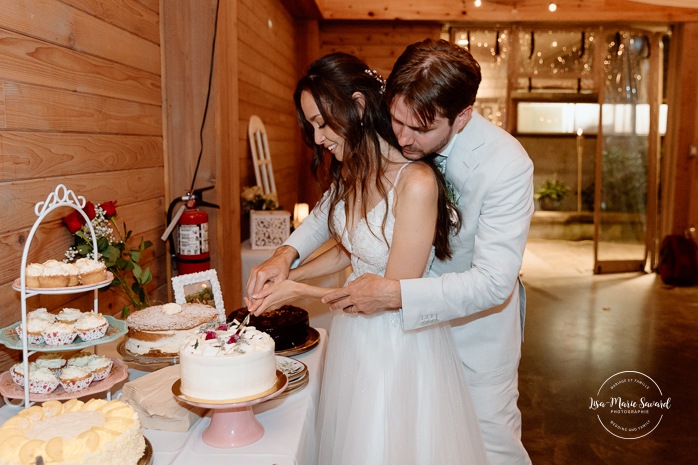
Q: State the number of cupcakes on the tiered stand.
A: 15